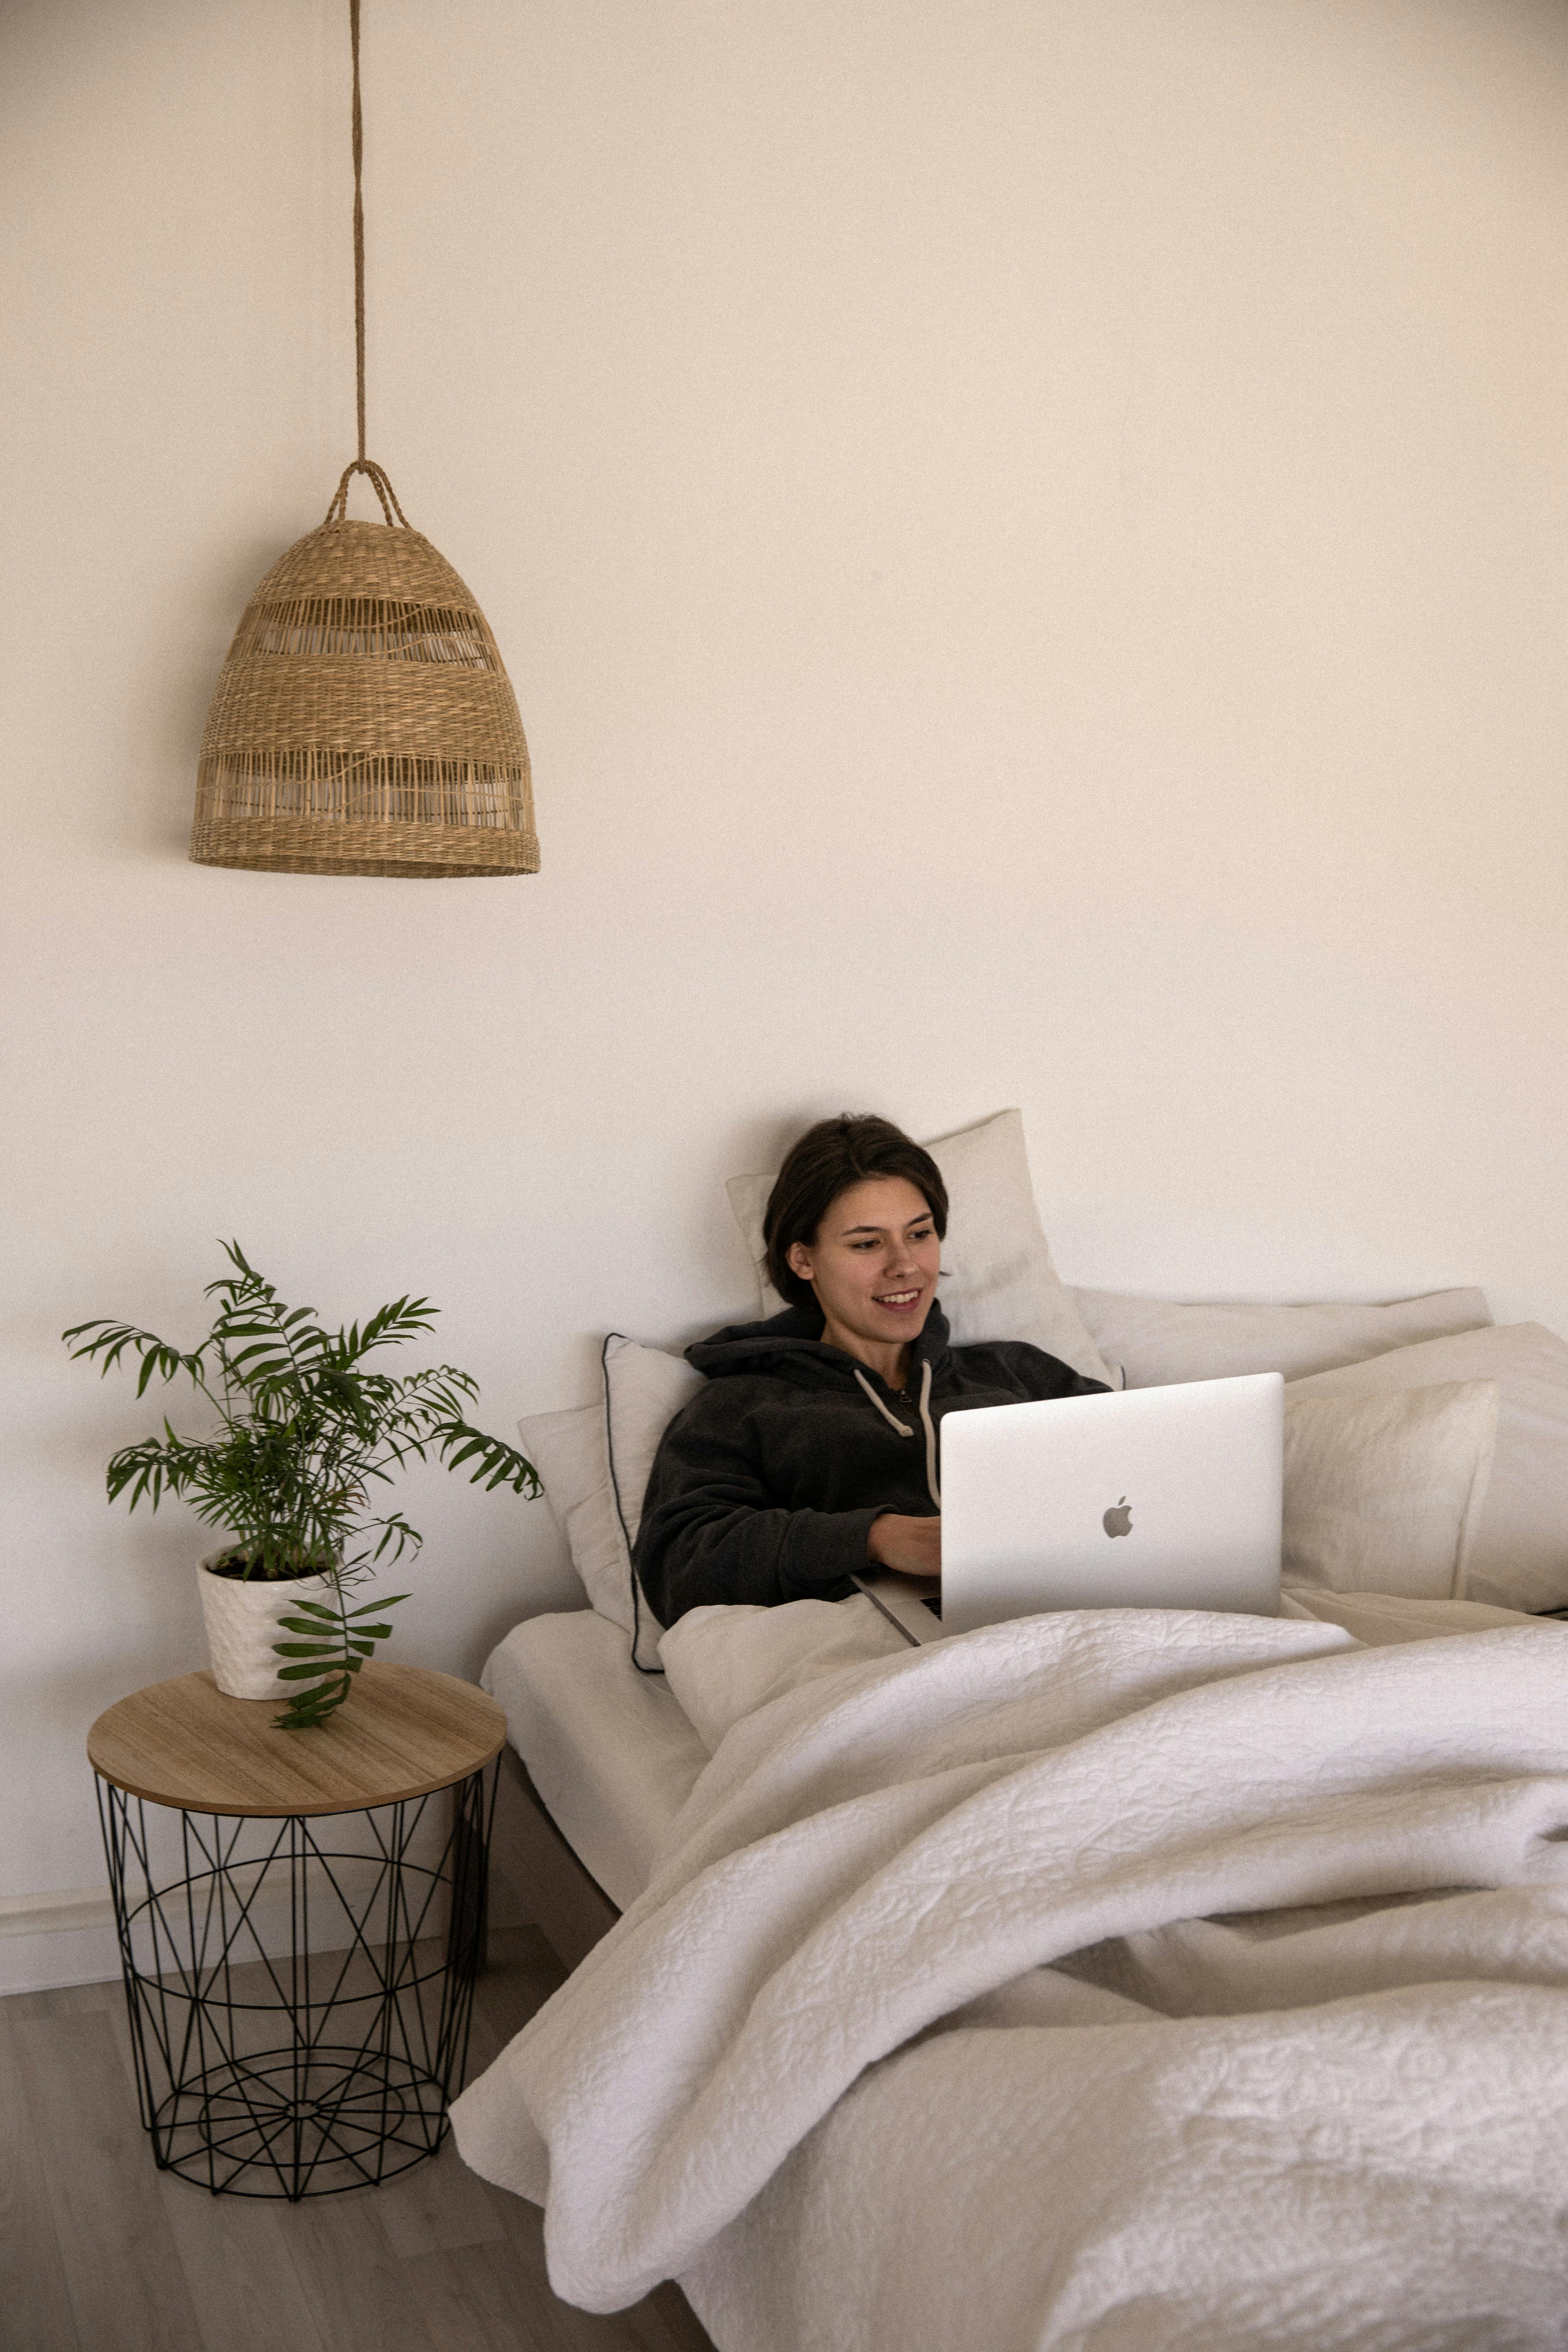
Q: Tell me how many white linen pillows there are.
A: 6